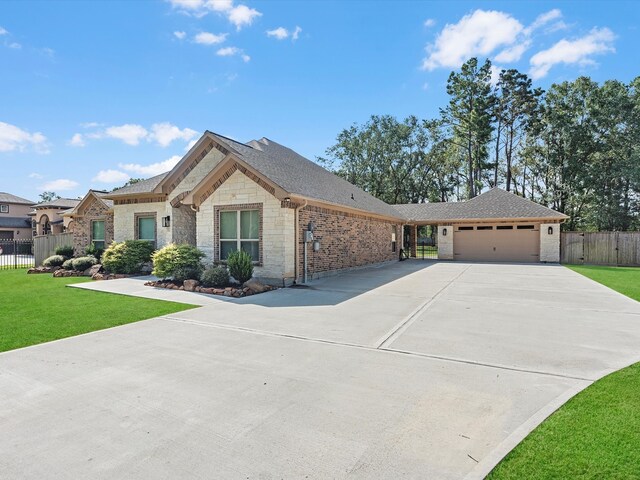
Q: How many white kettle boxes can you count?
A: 0